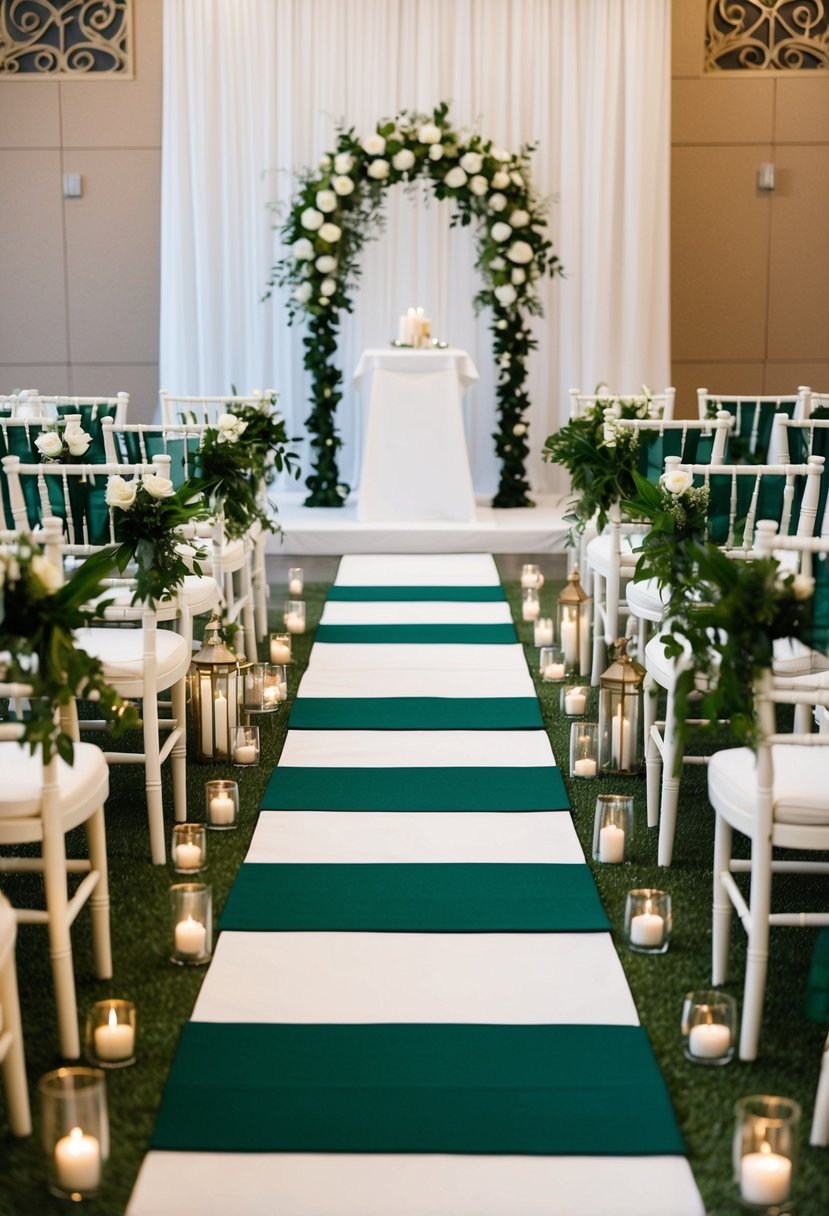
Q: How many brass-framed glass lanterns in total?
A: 3